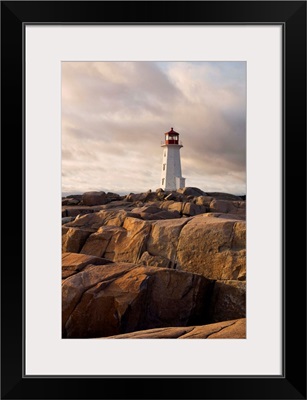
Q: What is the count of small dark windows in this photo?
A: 3